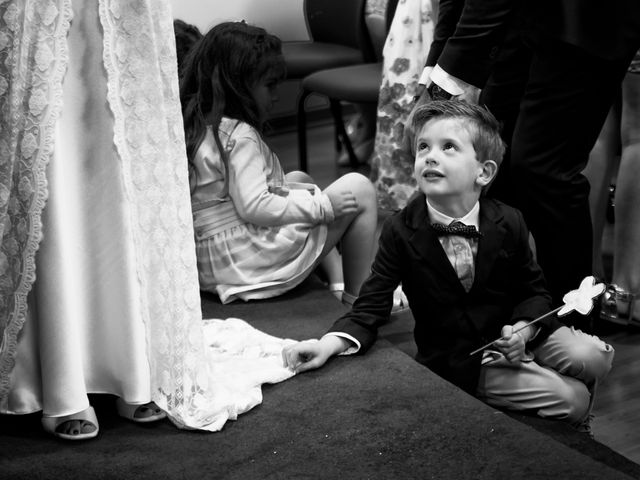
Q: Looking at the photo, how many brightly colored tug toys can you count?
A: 0